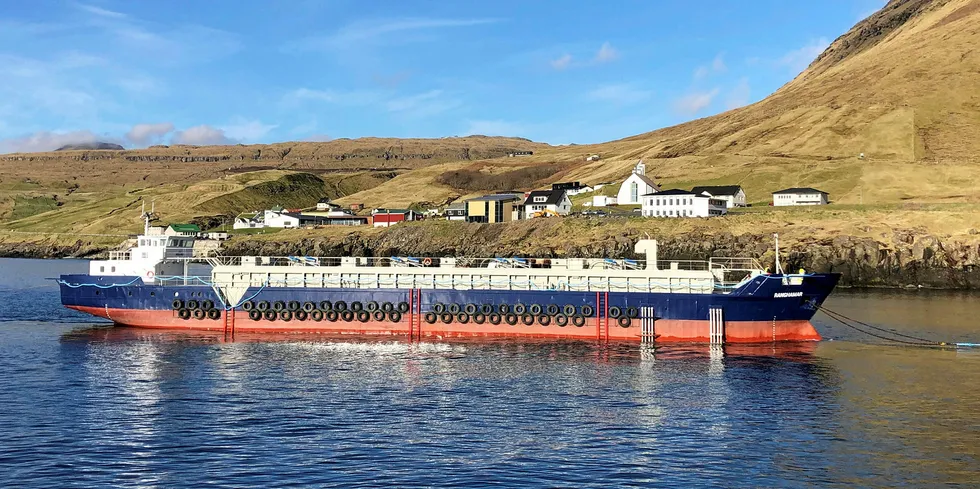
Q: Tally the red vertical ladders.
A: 3